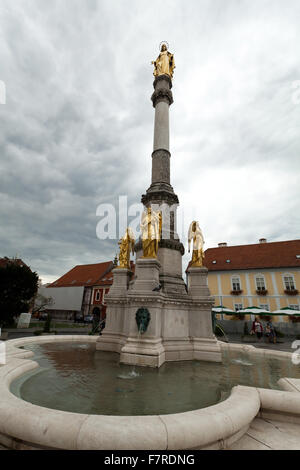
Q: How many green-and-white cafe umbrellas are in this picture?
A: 3